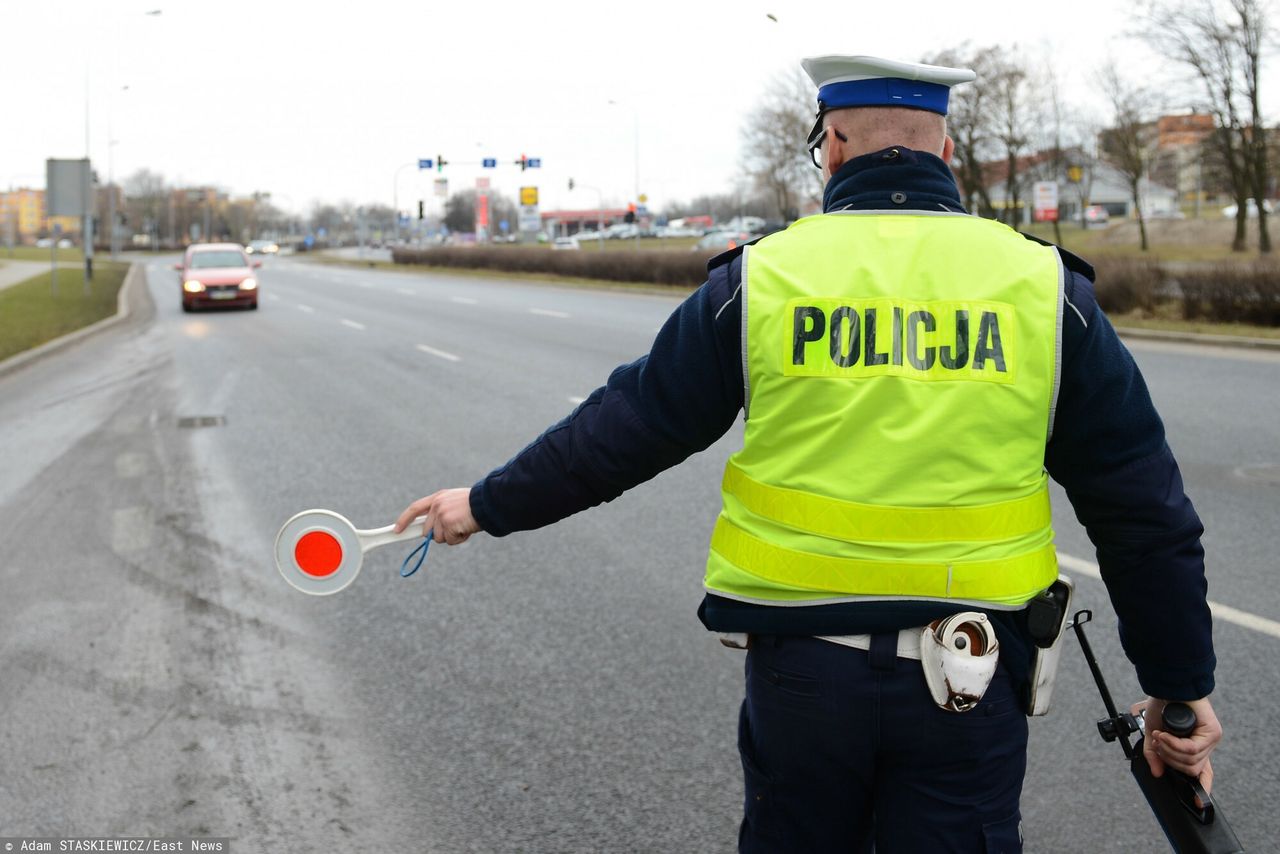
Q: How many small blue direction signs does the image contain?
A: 3